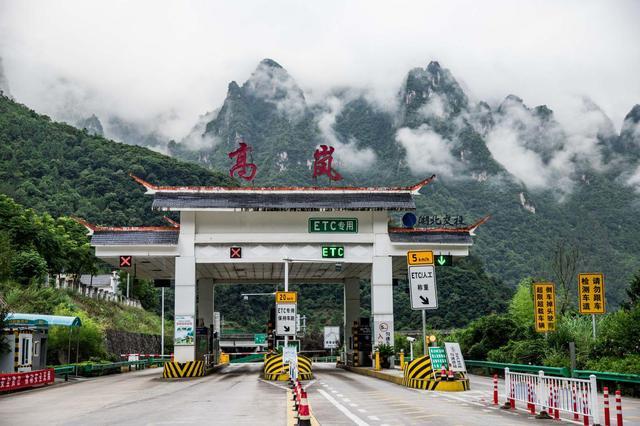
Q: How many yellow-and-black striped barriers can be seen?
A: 3